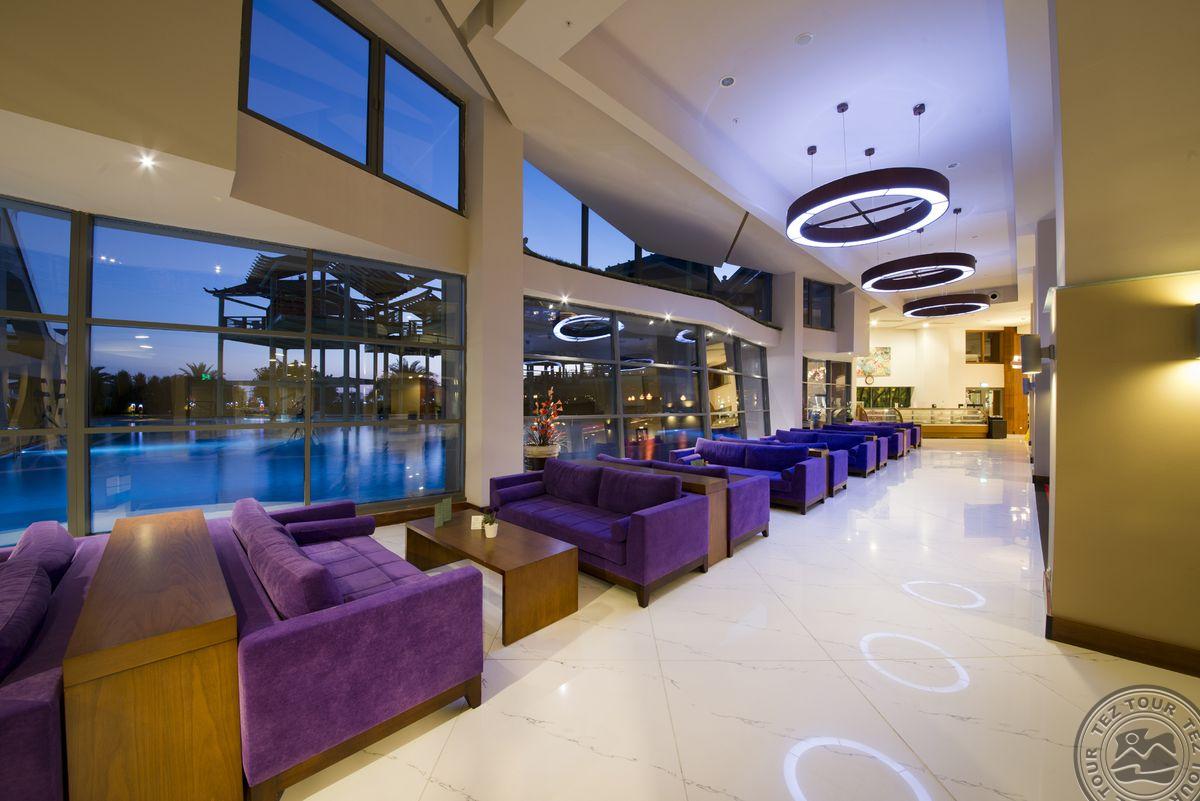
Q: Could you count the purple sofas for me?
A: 11